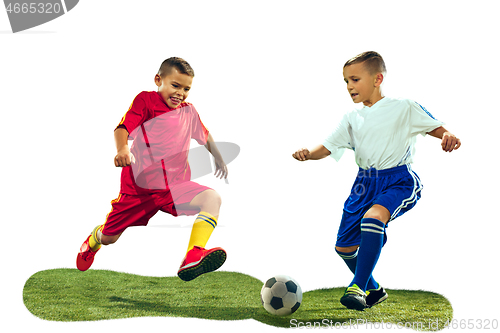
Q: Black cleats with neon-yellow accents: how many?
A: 2